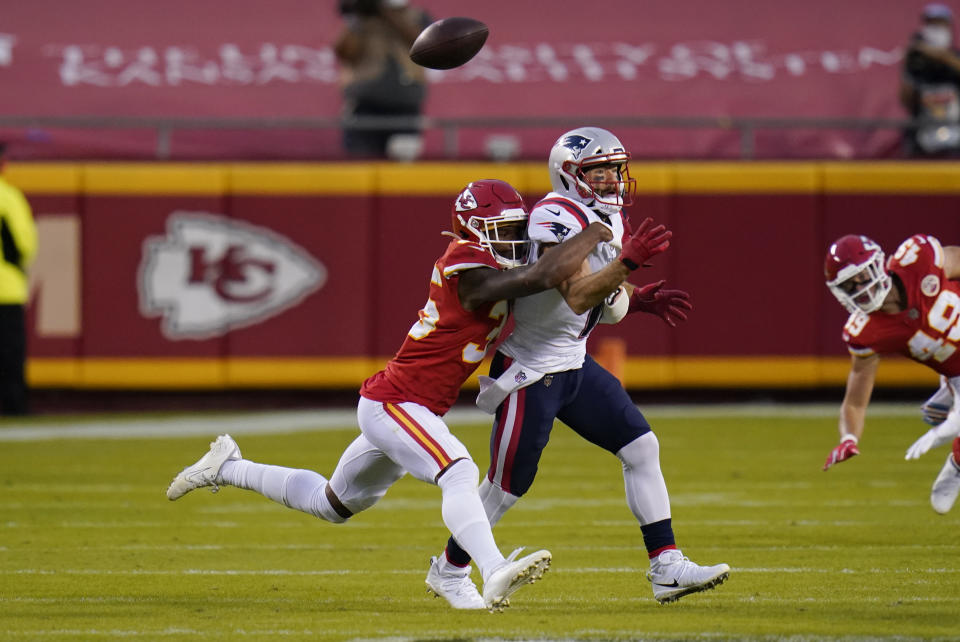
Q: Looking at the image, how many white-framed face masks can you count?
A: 2